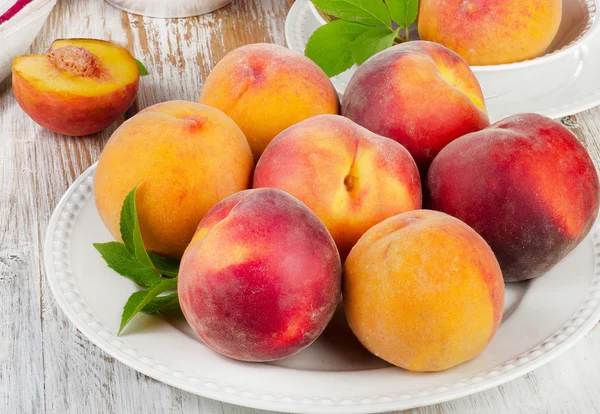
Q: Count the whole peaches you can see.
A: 8